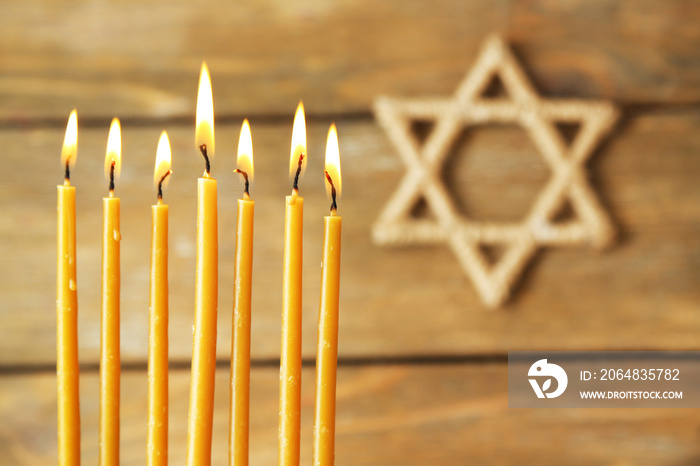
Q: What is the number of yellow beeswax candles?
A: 7